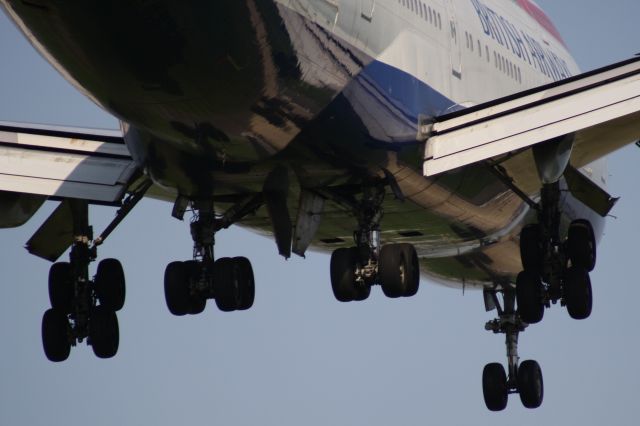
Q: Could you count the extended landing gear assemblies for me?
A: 5